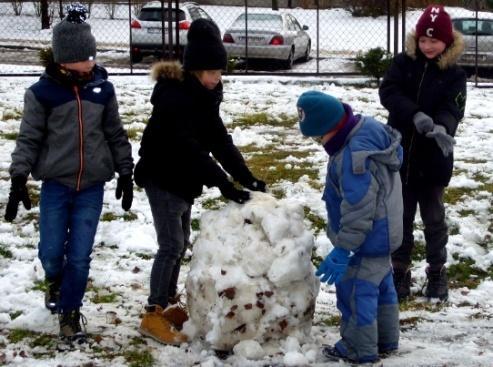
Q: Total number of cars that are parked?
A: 3